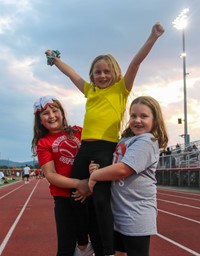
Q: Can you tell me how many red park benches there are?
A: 0